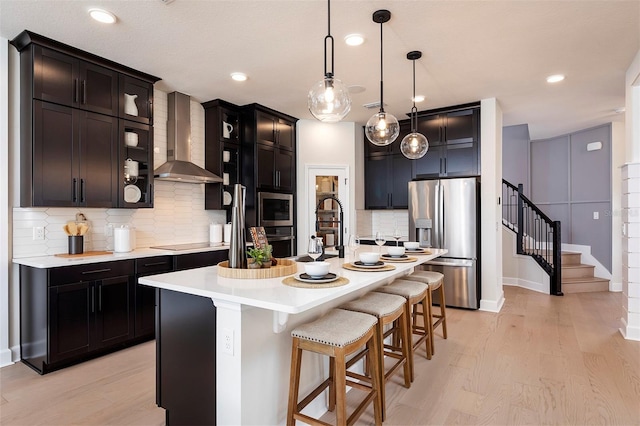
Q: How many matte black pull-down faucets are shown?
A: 1